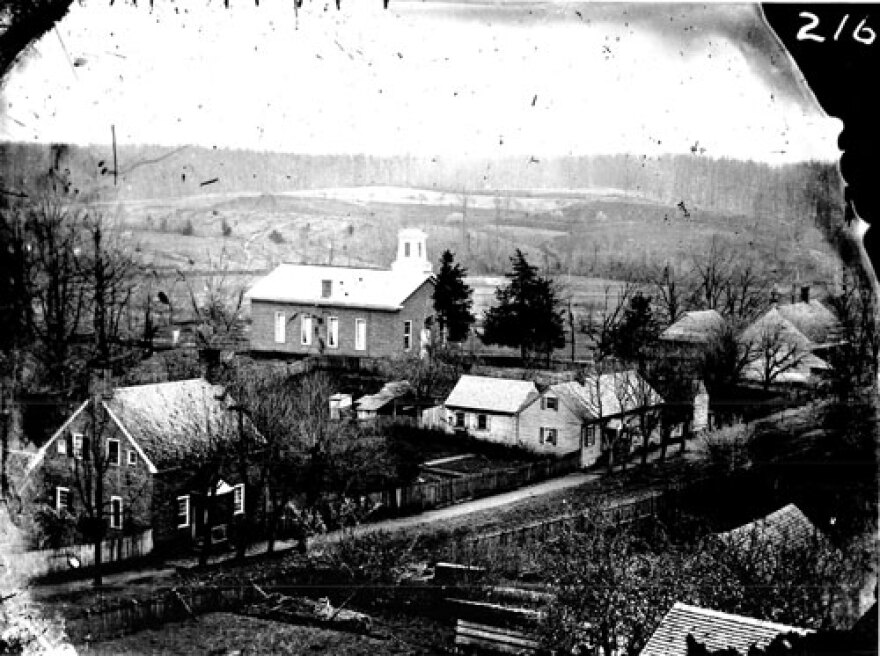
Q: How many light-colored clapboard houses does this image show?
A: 2